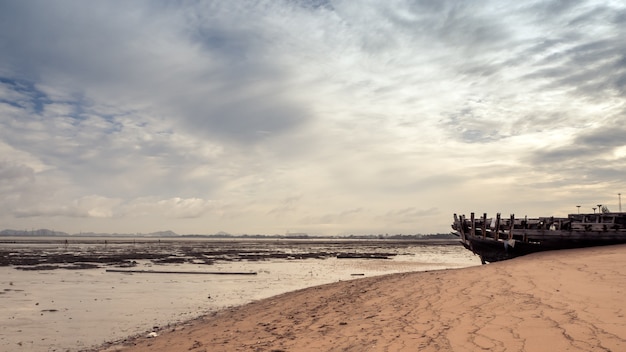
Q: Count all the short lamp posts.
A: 3